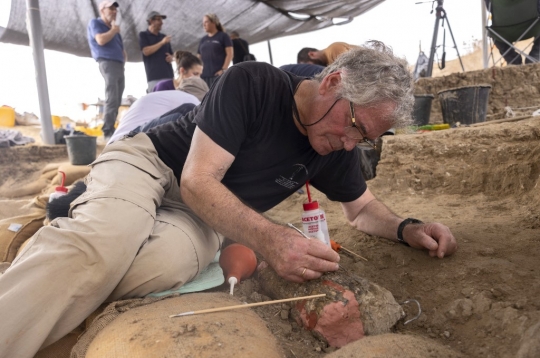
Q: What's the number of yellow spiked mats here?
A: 0